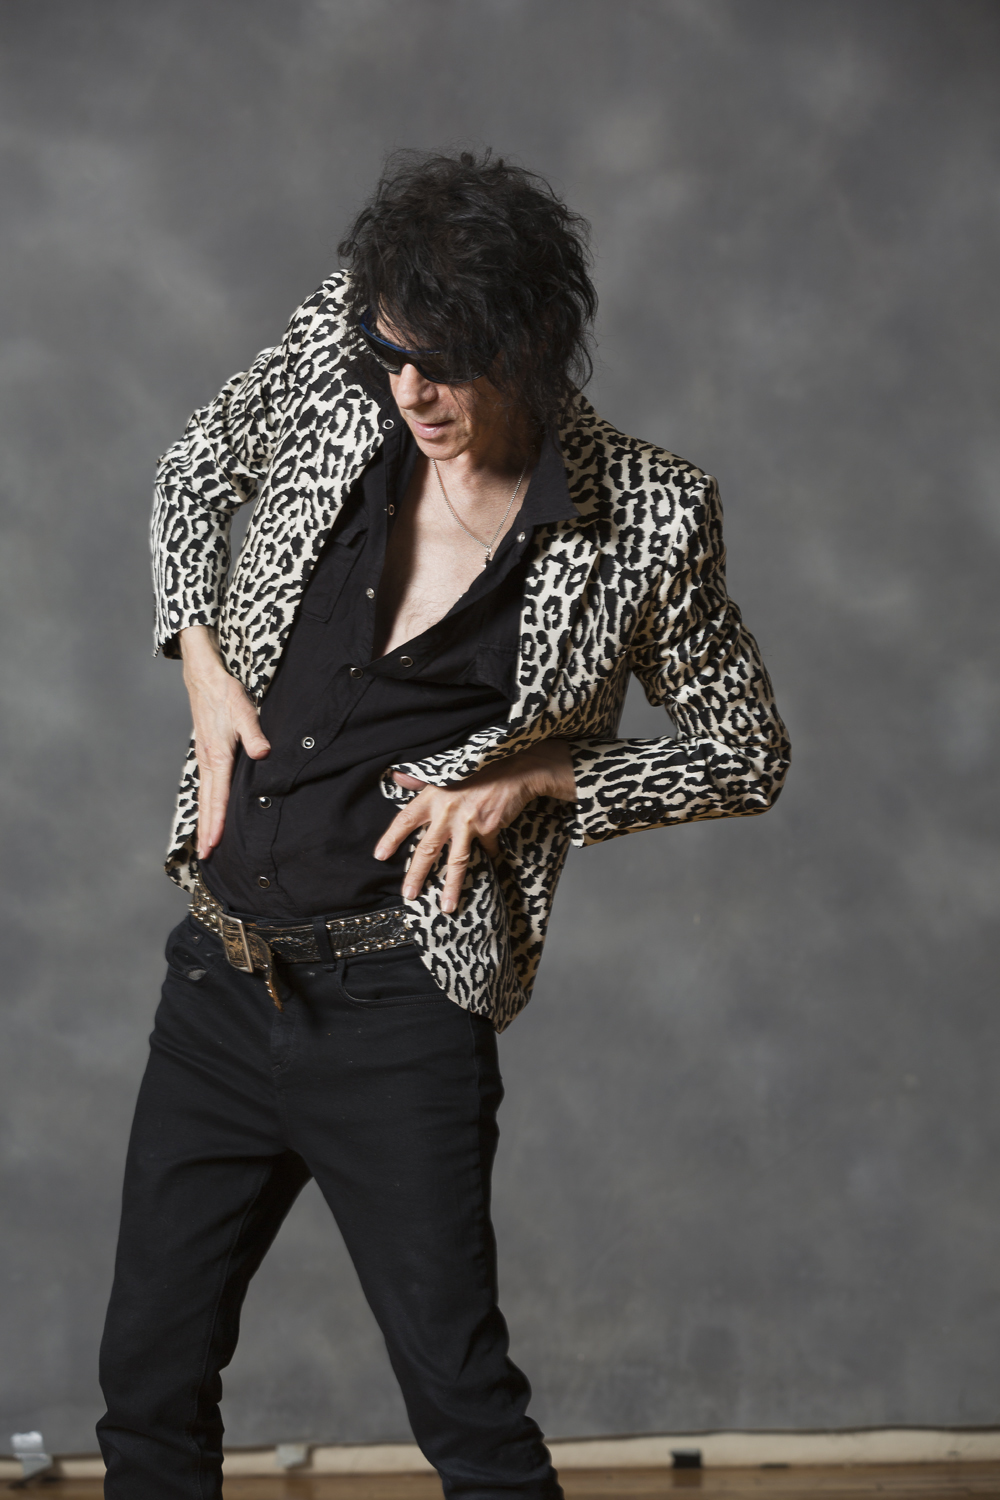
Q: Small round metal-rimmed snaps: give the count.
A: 9